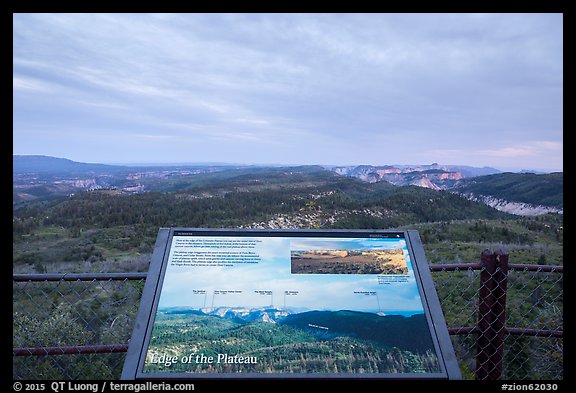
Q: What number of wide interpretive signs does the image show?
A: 1